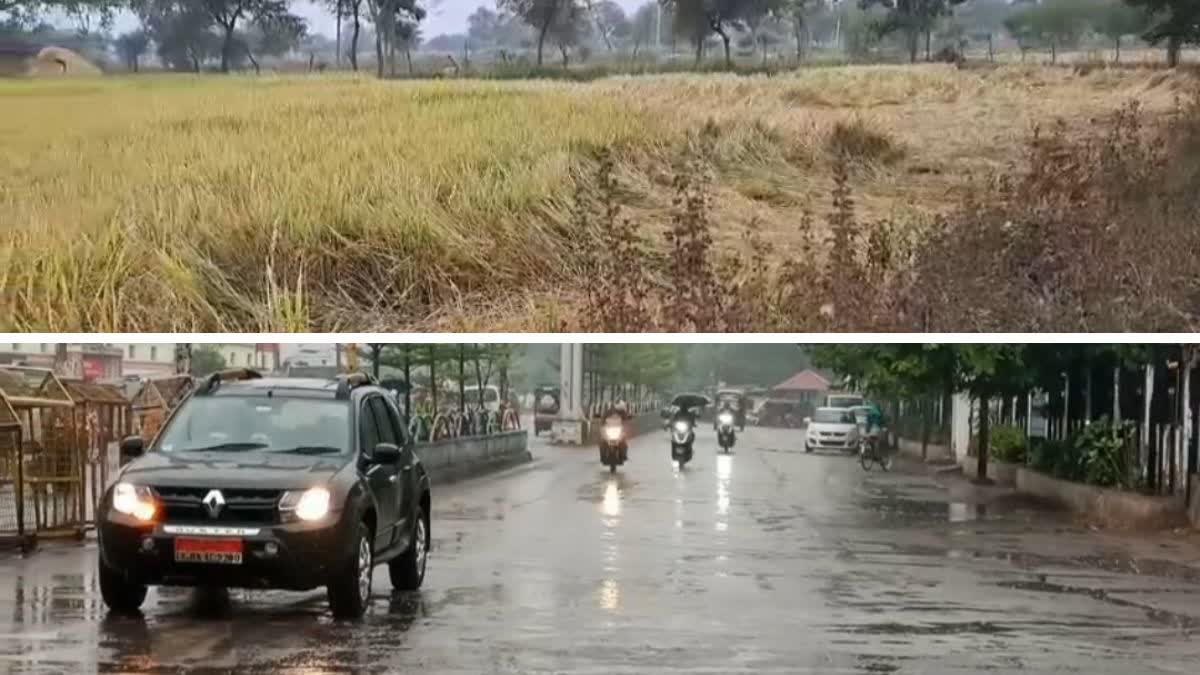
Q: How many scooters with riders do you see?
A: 3